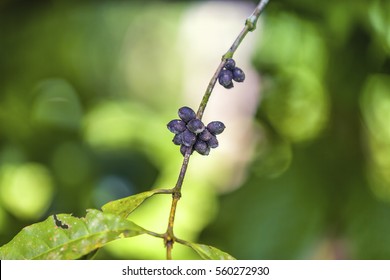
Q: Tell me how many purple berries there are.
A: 13